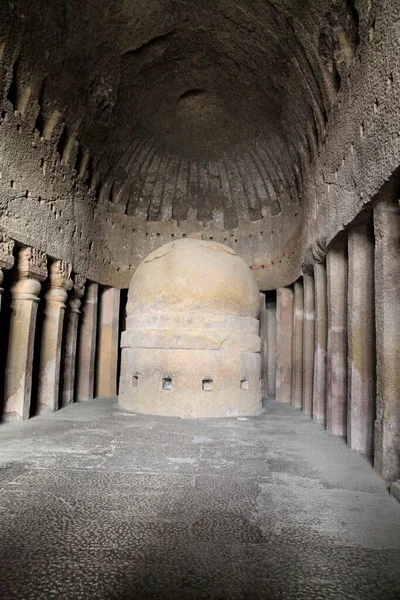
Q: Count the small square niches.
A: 4